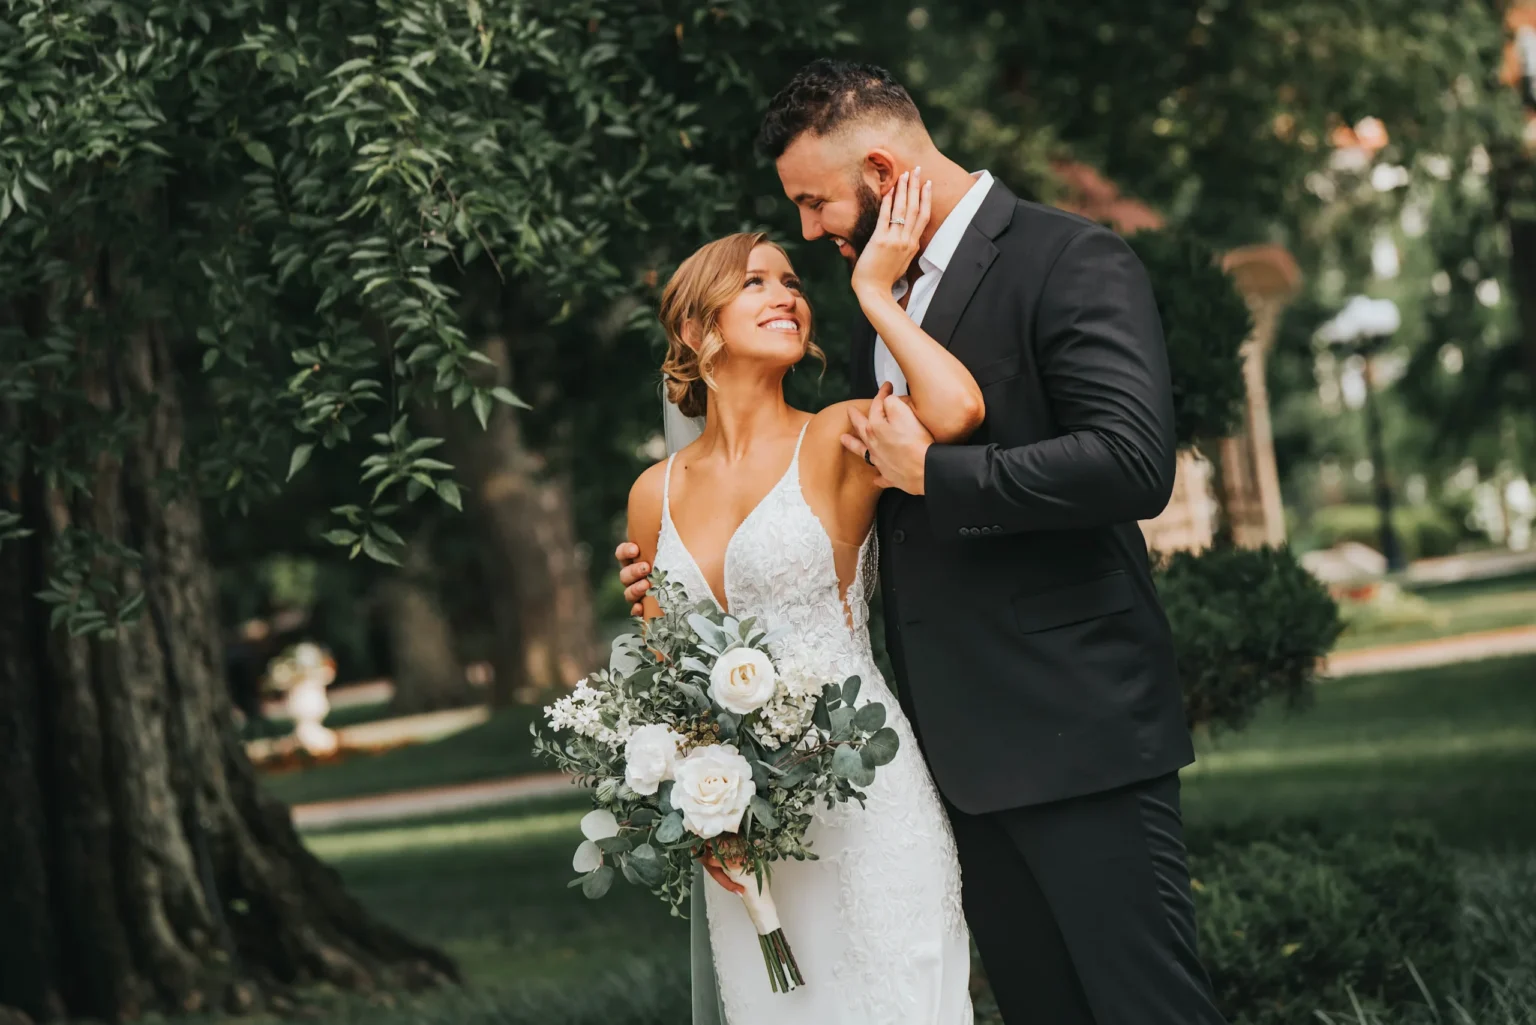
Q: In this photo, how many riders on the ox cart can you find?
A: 0